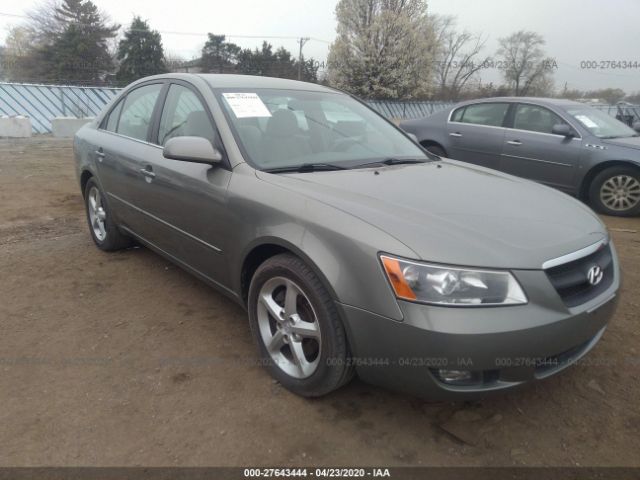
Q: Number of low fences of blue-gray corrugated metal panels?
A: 1